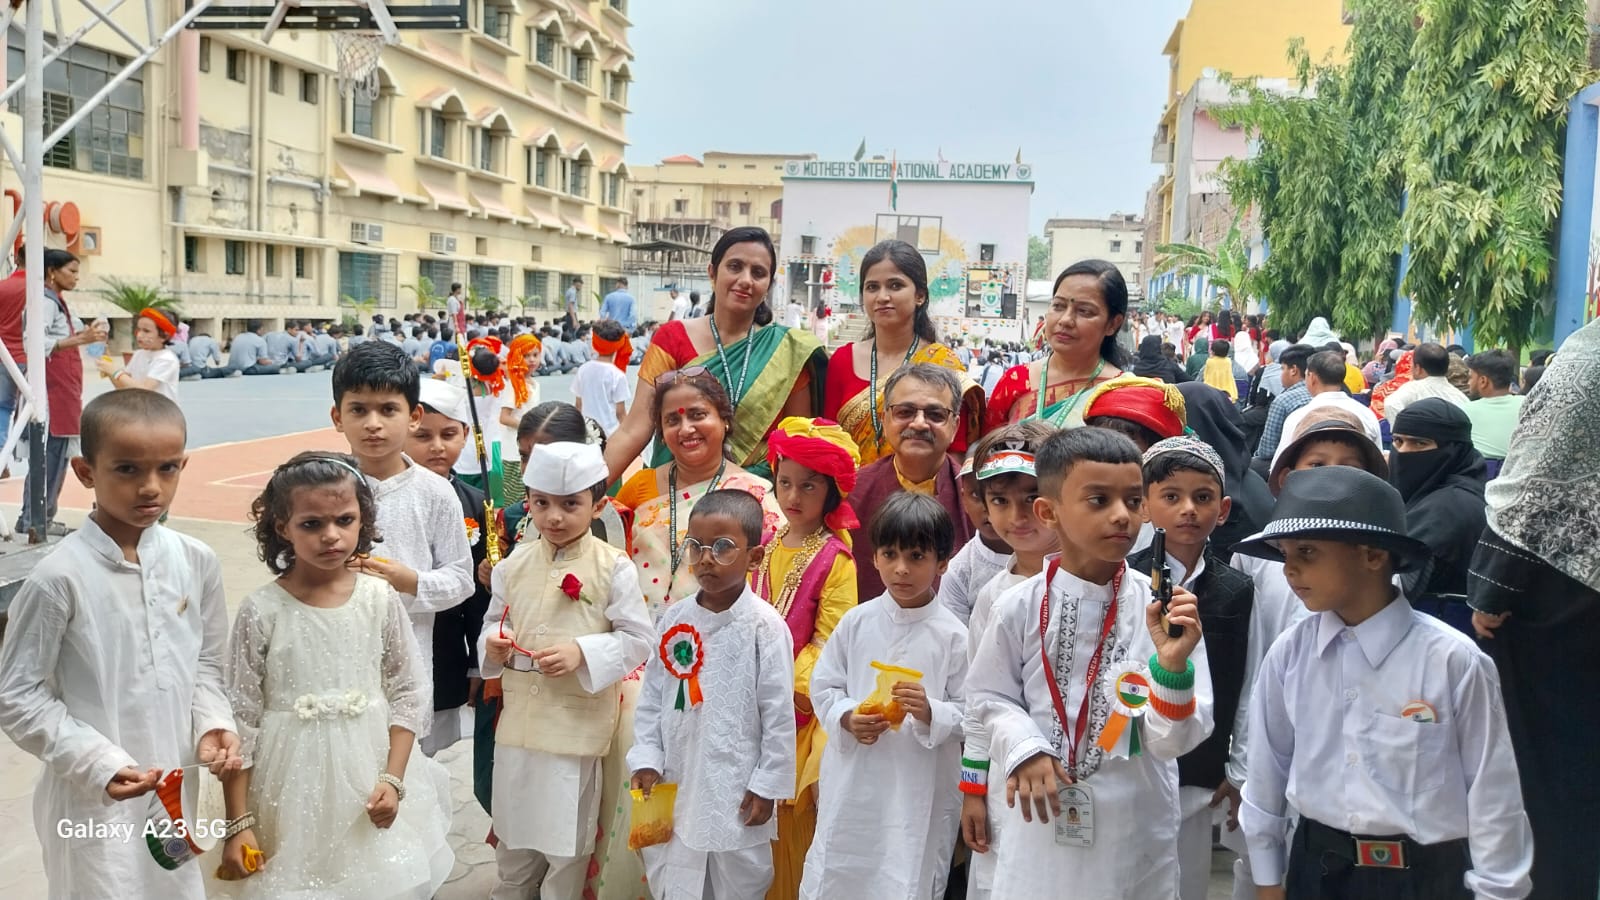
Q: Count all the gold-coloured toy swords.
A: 1